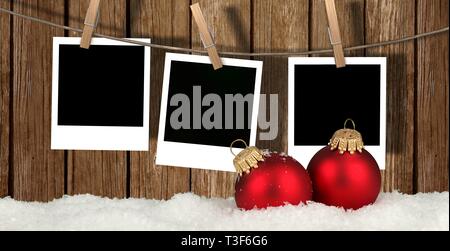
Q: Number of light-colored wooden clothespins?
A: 3